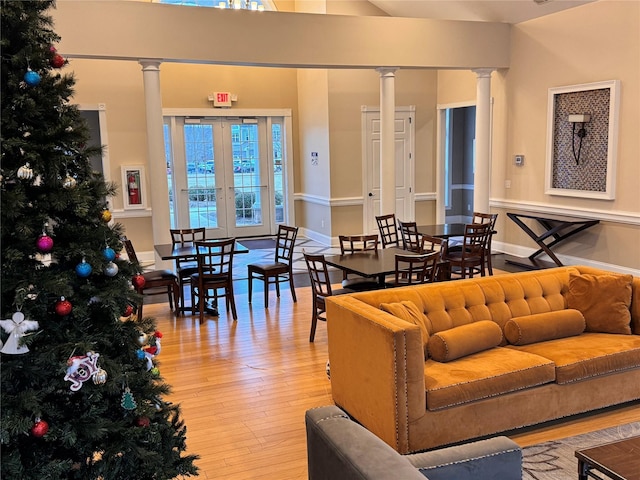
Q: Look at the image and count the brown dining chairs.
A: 12